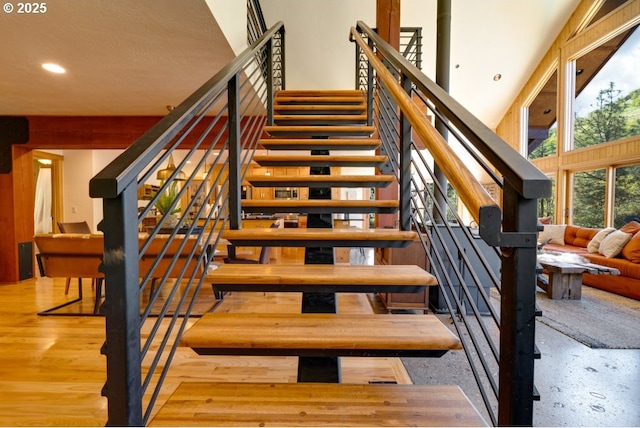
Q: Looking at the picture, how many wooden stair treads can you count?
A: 13